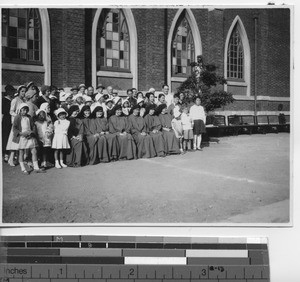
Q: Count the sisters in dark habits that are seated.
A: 7